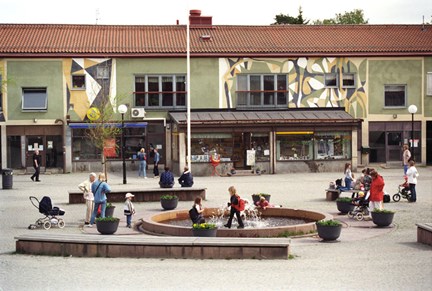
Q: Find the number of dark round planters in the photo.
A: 8